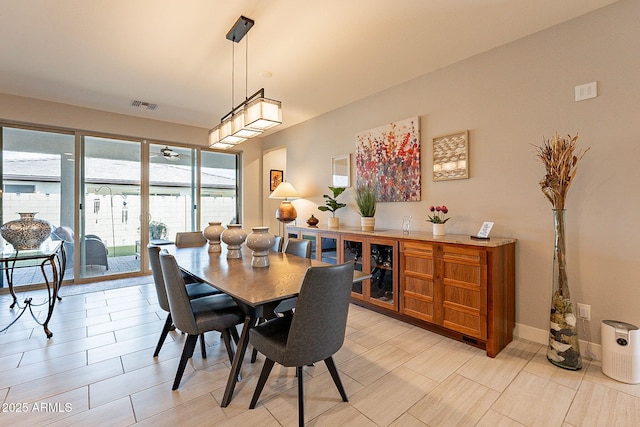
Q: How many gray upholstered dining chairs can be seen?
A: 6